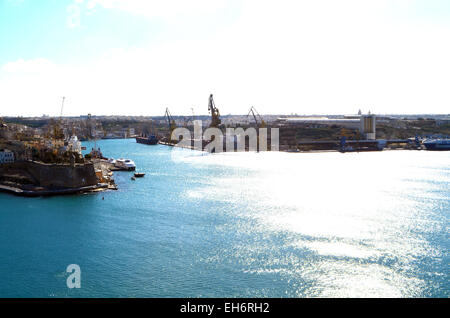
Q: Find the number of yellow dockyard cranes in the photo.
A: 3